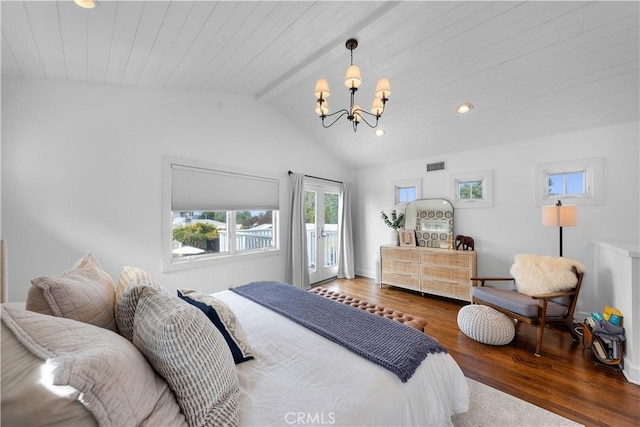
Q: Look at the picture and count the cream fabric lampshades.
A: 7